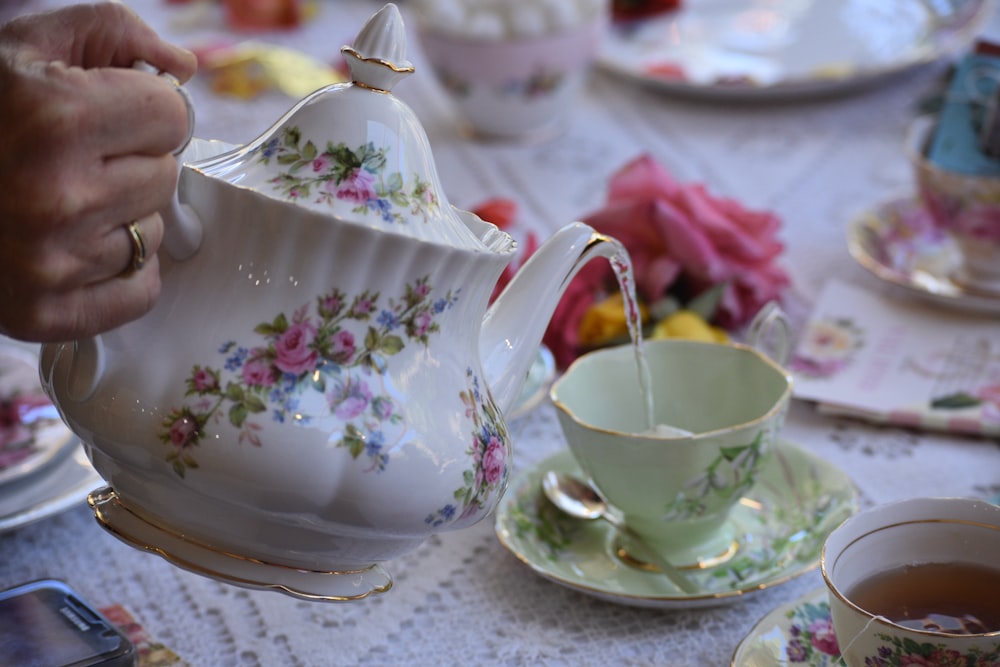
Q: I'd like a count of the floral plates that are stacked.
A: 2